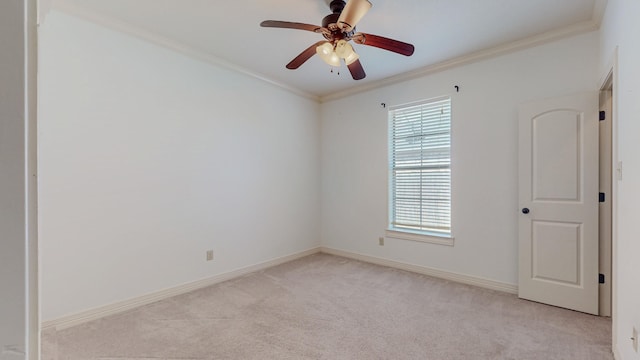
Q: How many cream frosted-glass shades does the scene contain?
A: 4